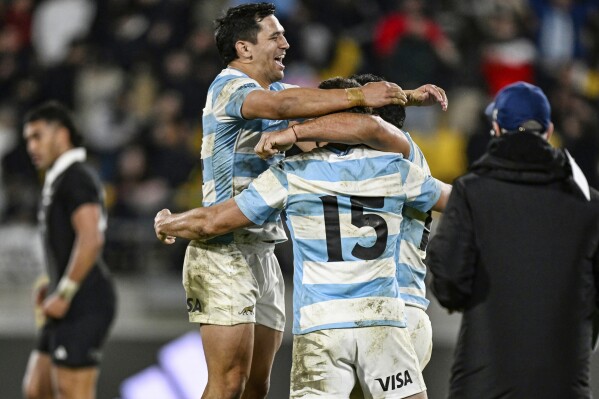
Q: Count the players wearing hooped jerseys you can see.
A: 3